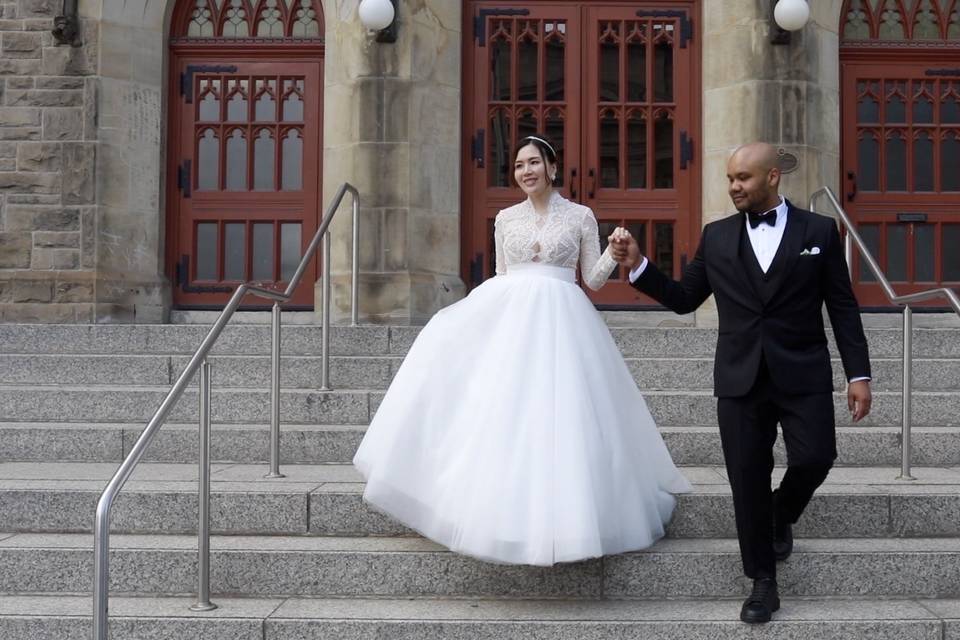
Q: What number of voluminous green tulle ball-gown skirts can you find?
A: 0